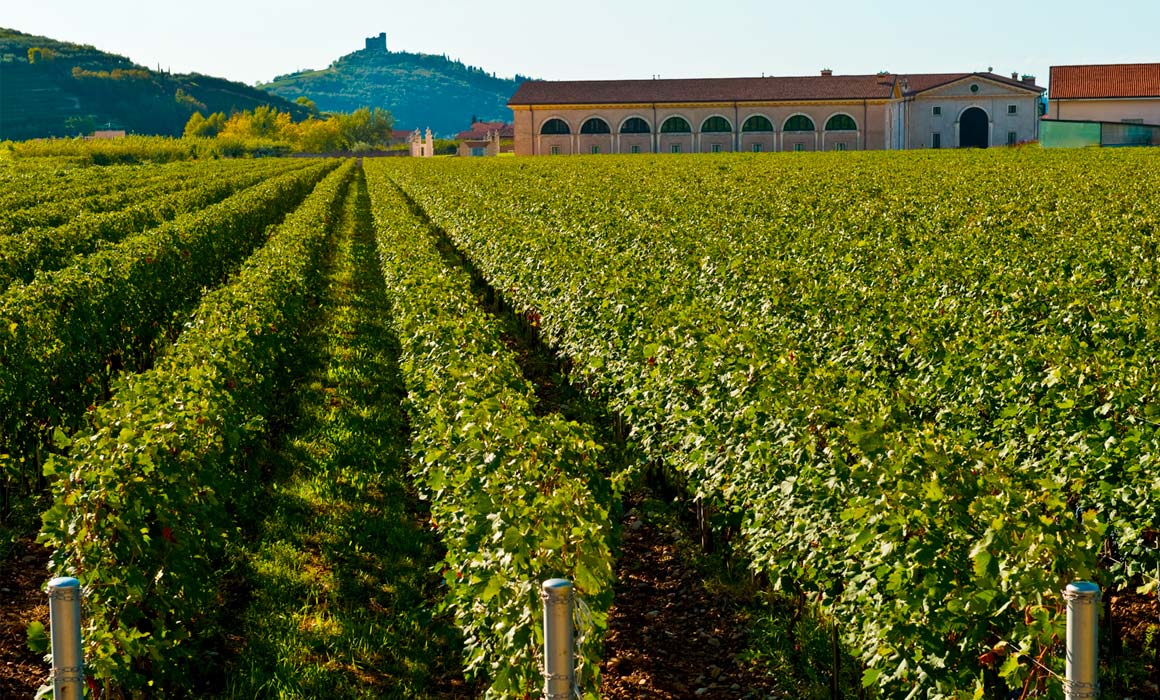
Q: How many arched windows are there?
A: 8